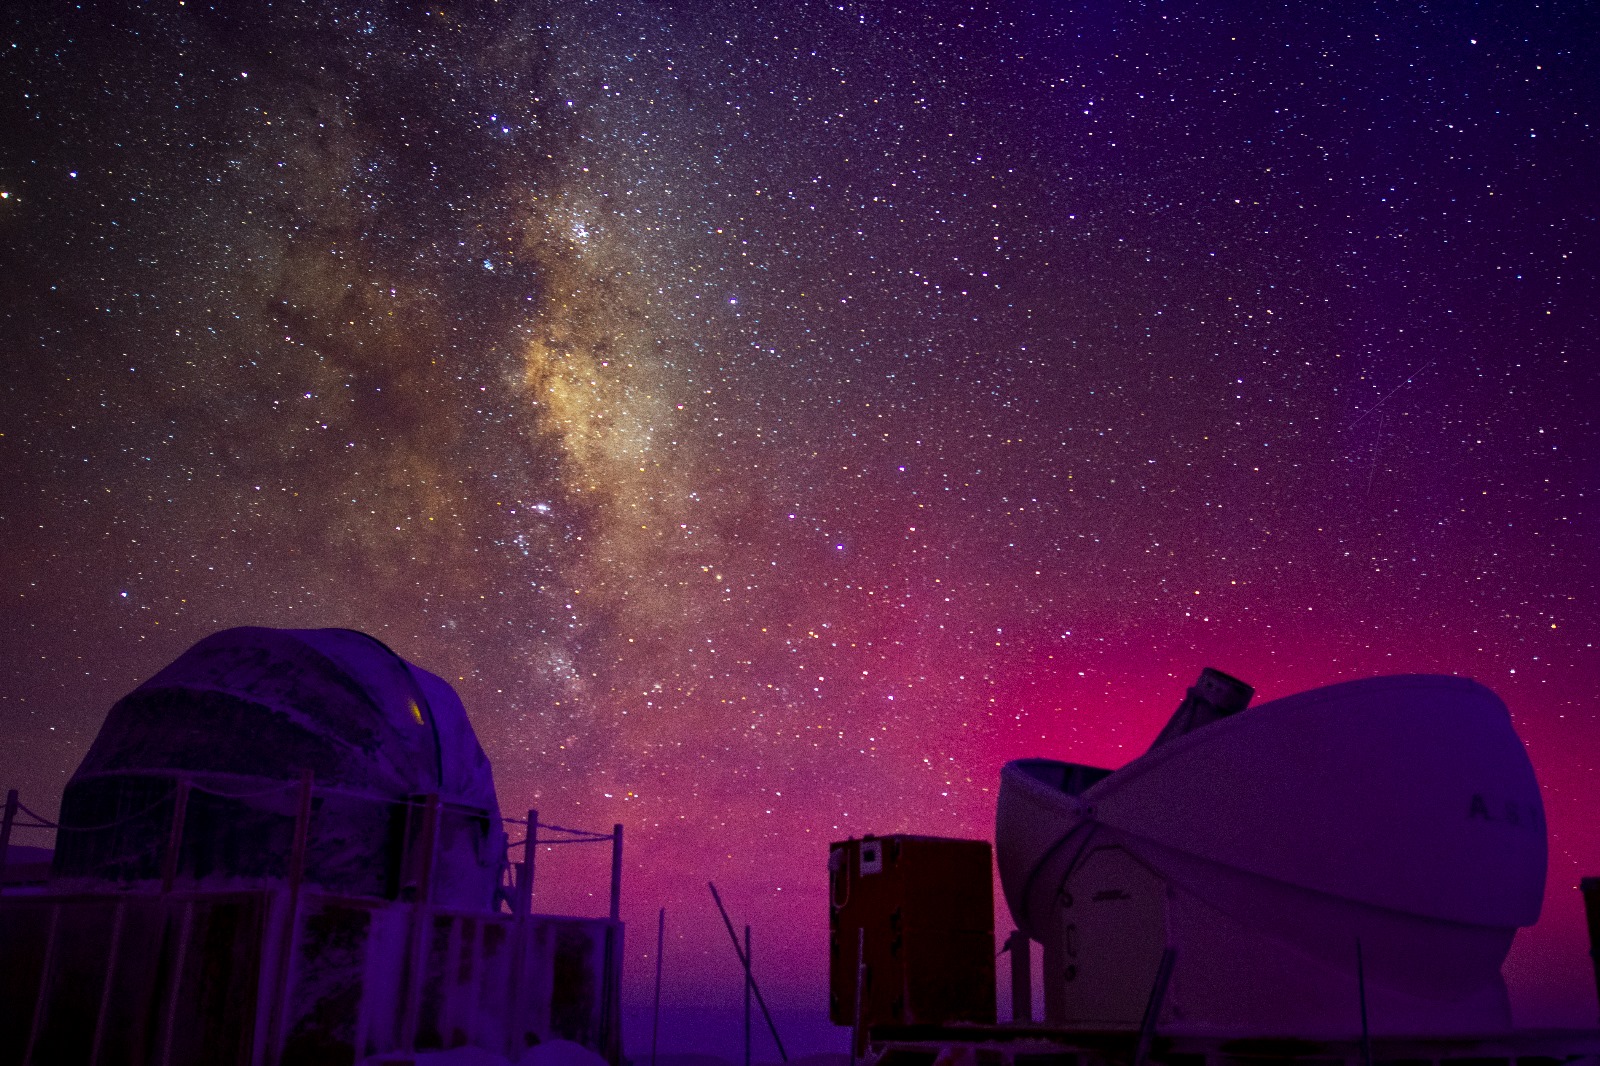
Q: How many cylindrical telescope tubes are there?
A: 1